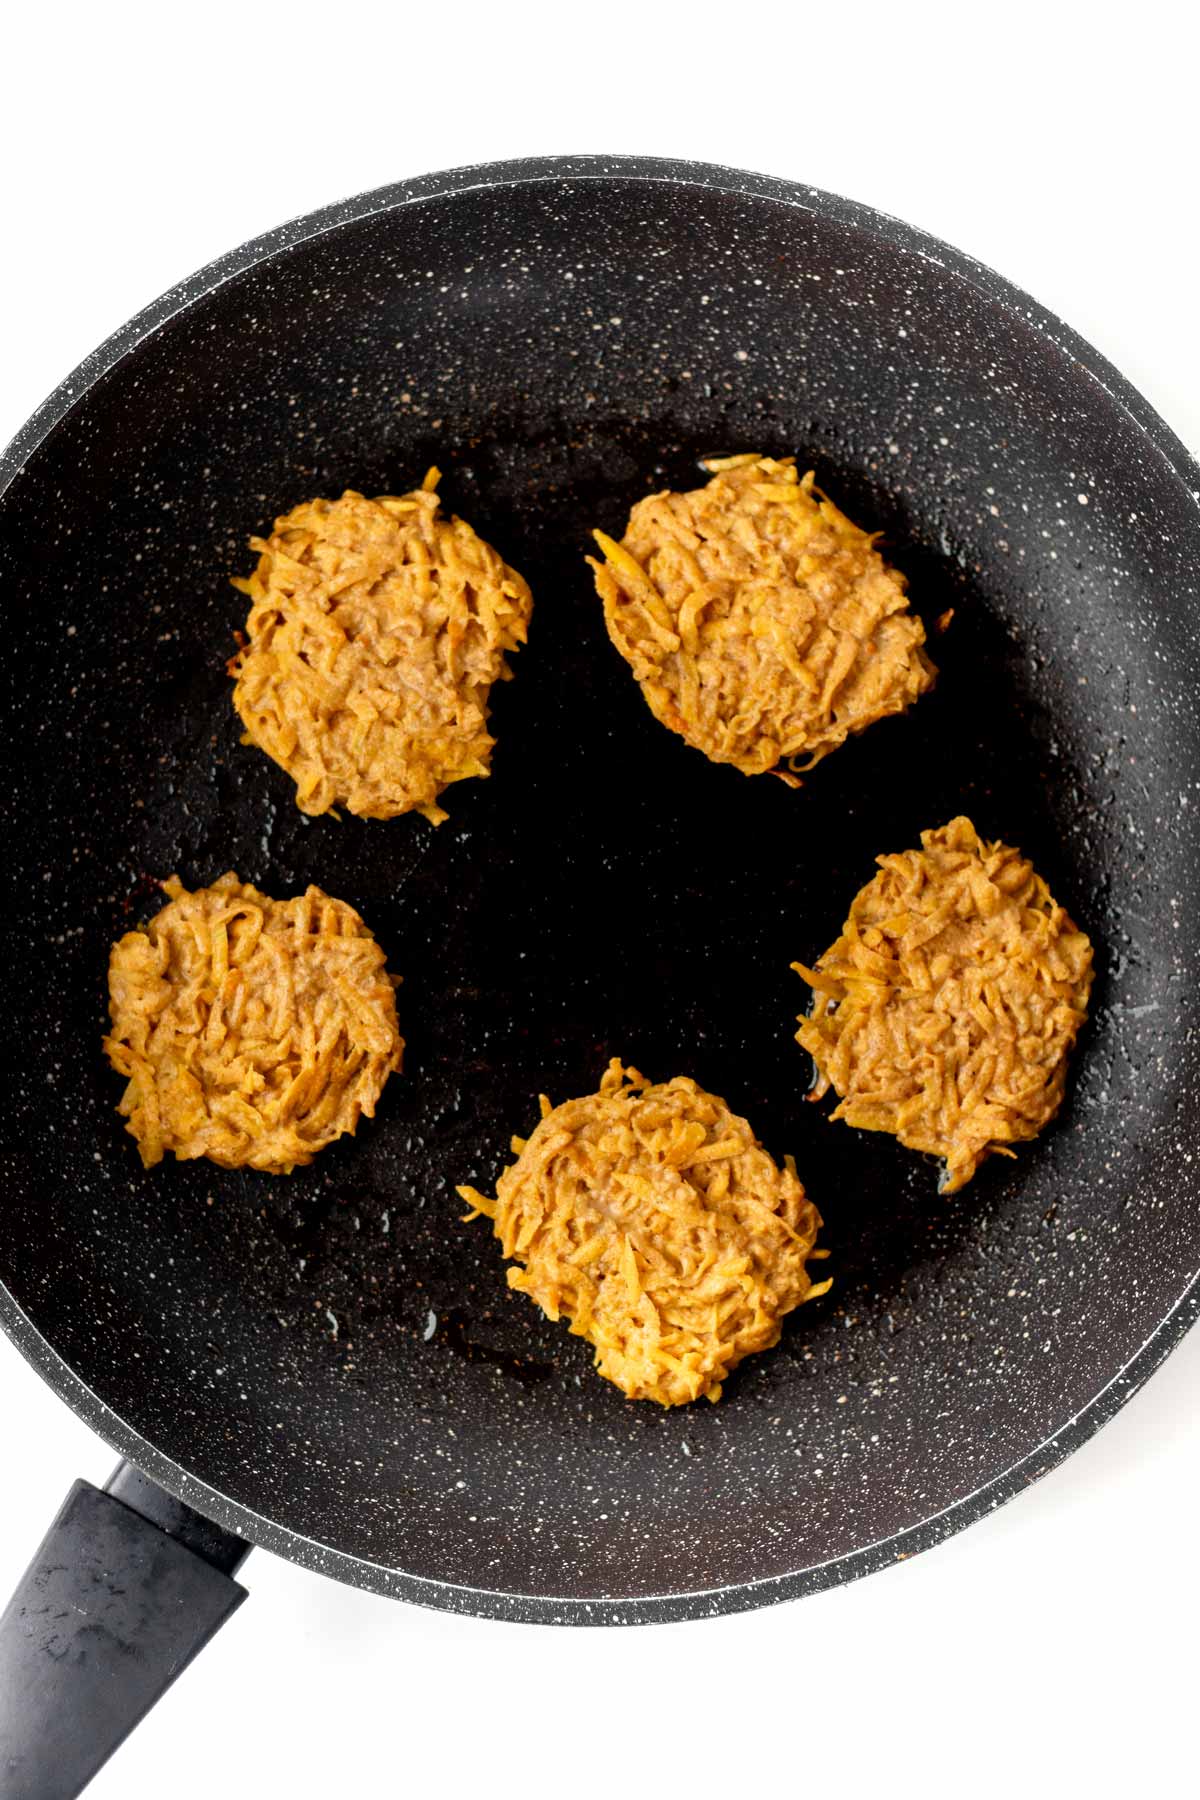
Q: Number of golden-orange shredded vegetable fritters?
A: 5